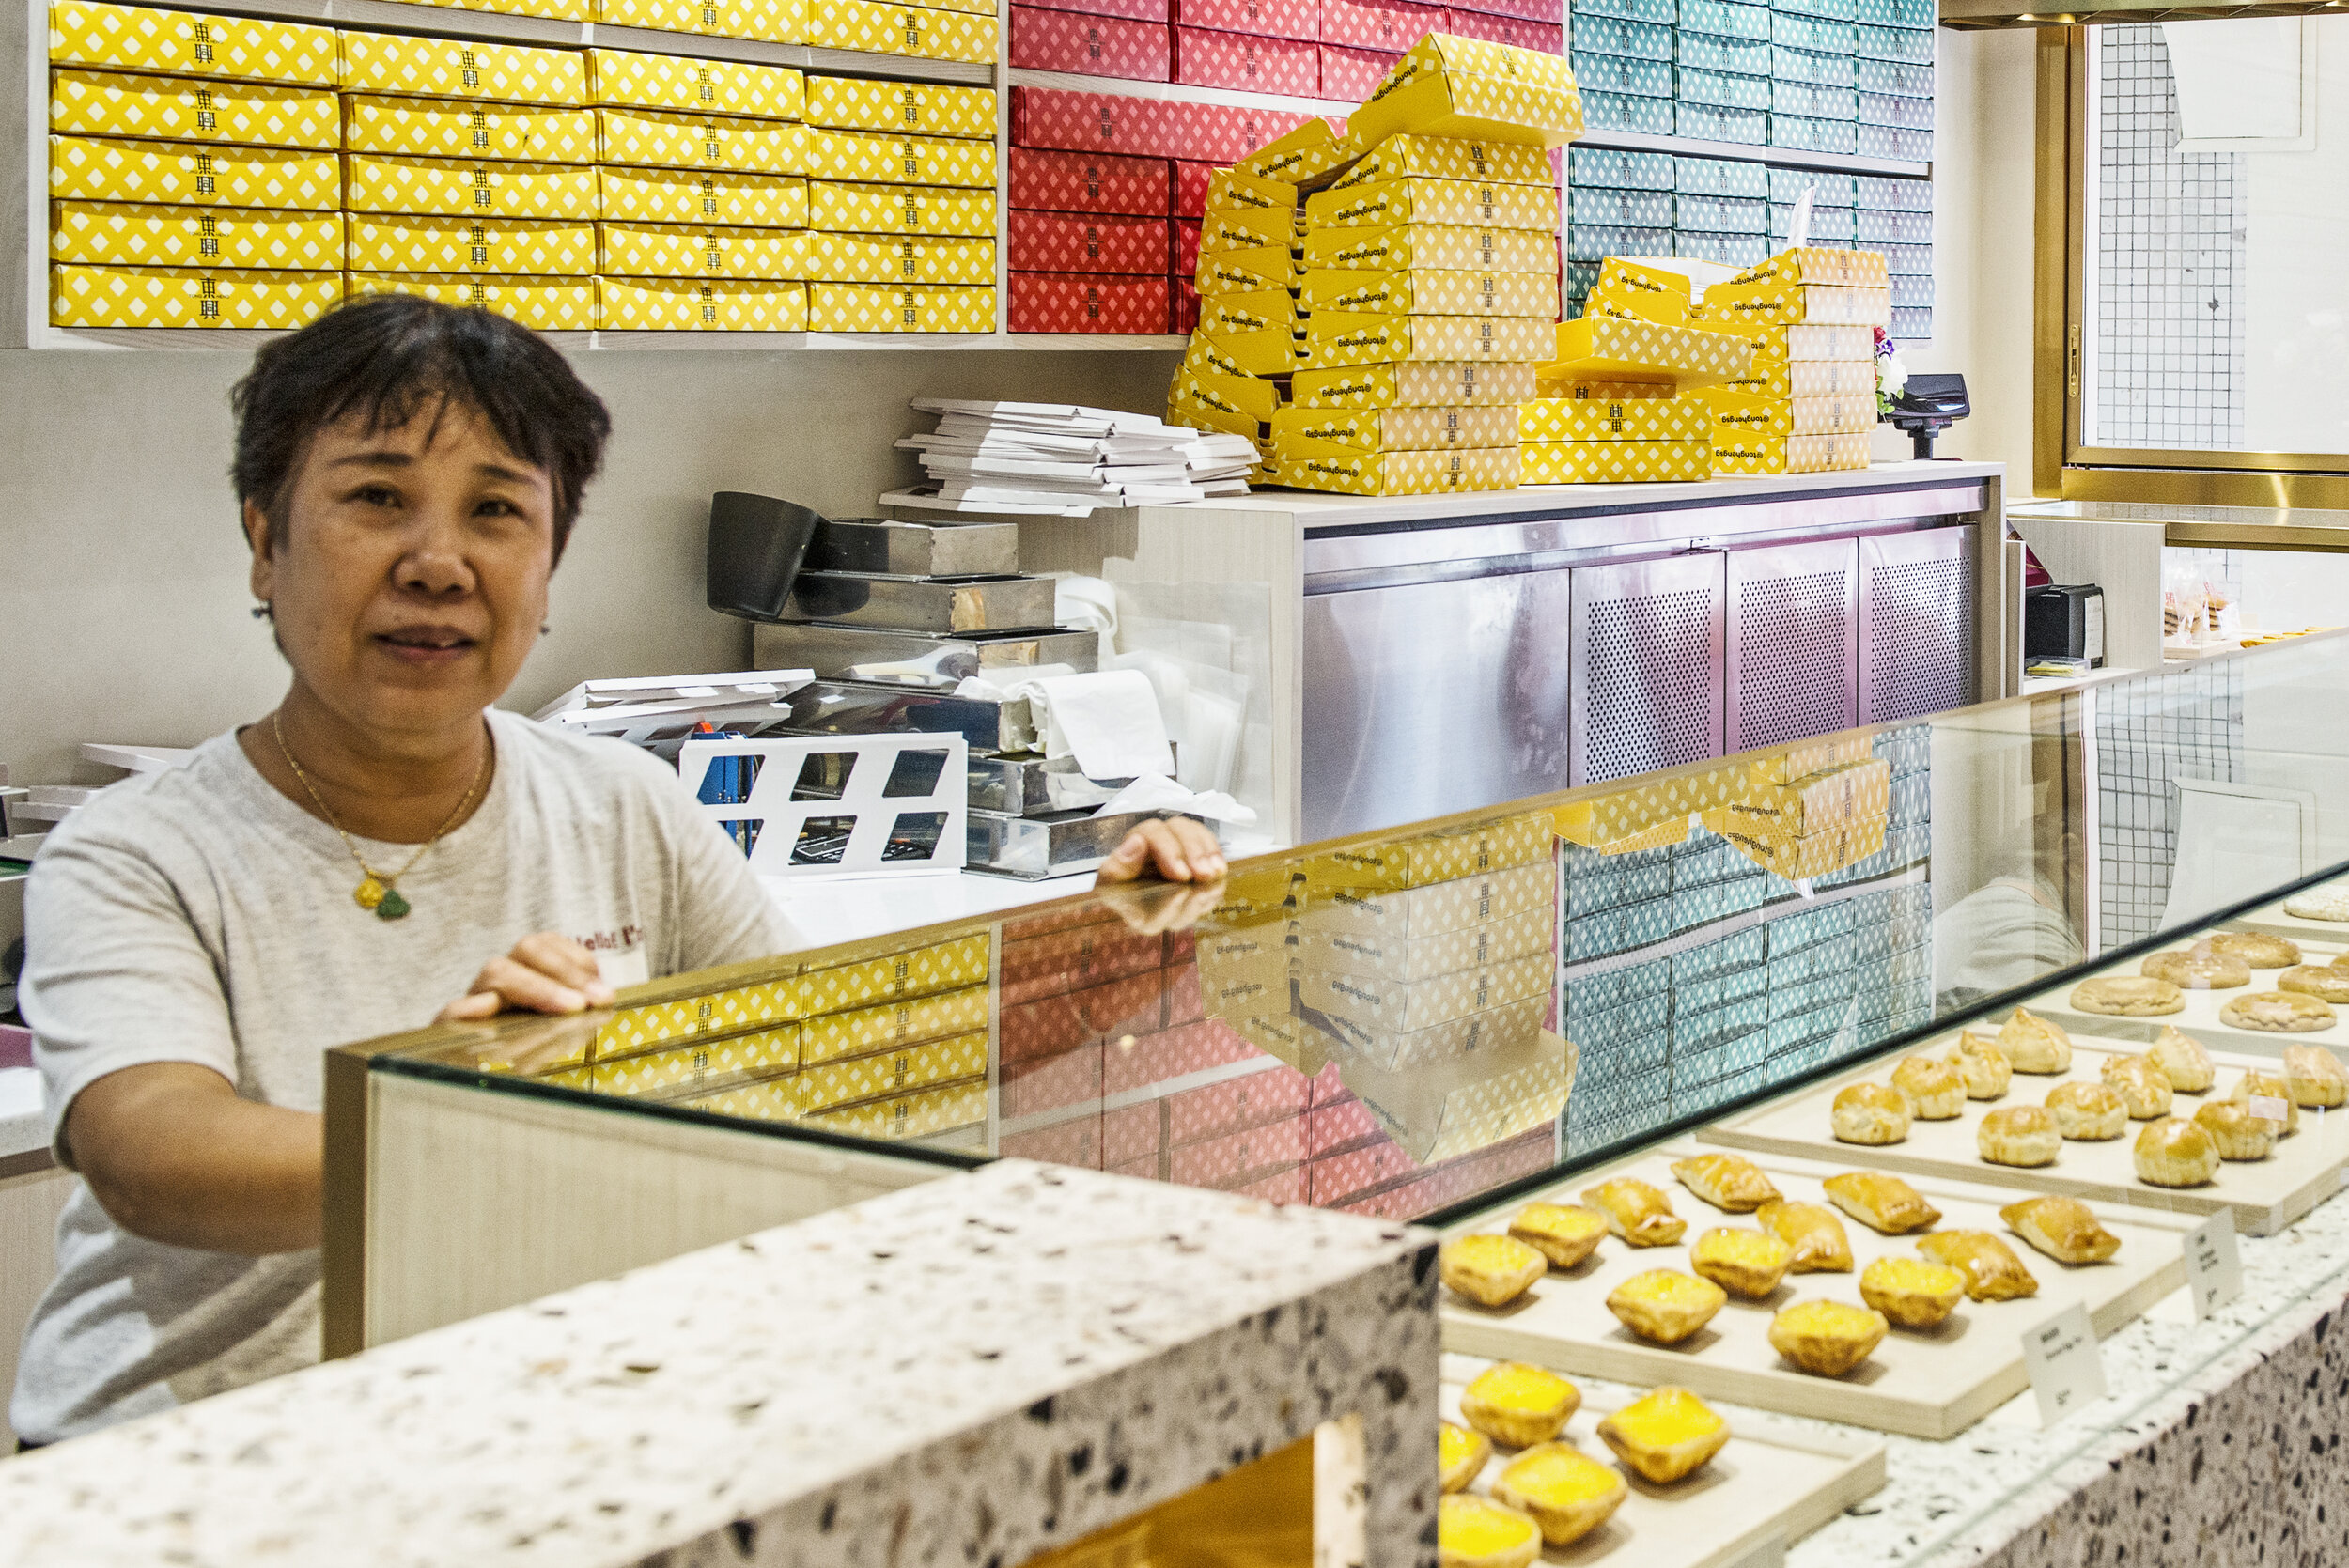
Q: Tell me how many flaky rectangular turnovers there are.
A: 6